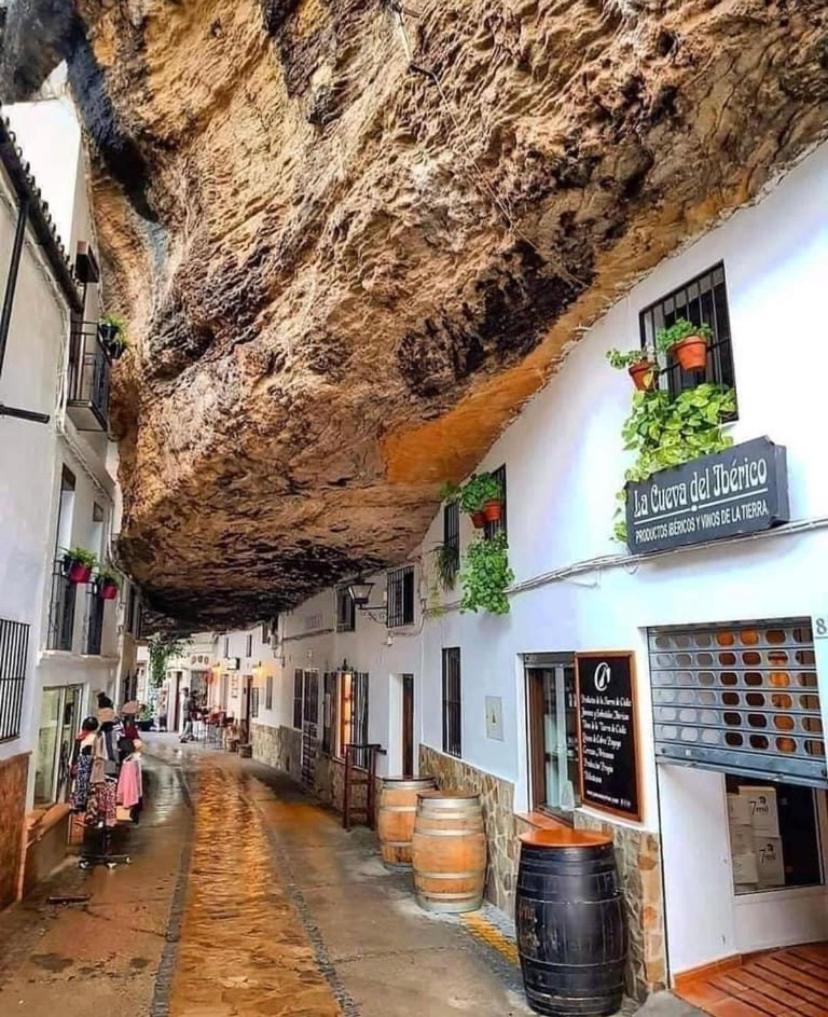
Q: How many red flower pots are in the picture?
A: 6